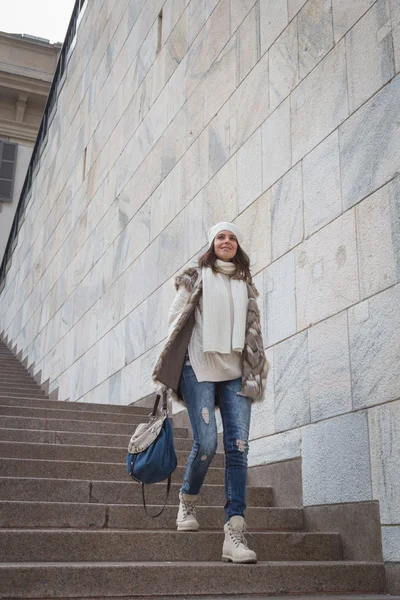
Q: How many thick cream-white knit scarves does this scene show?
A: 1